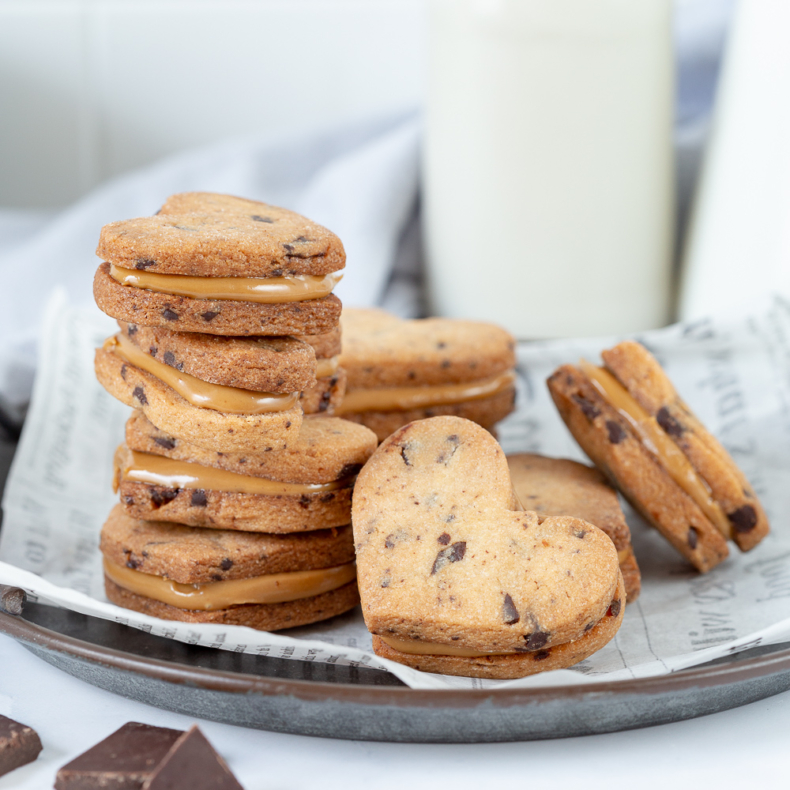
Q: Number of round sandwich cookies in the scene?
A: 0